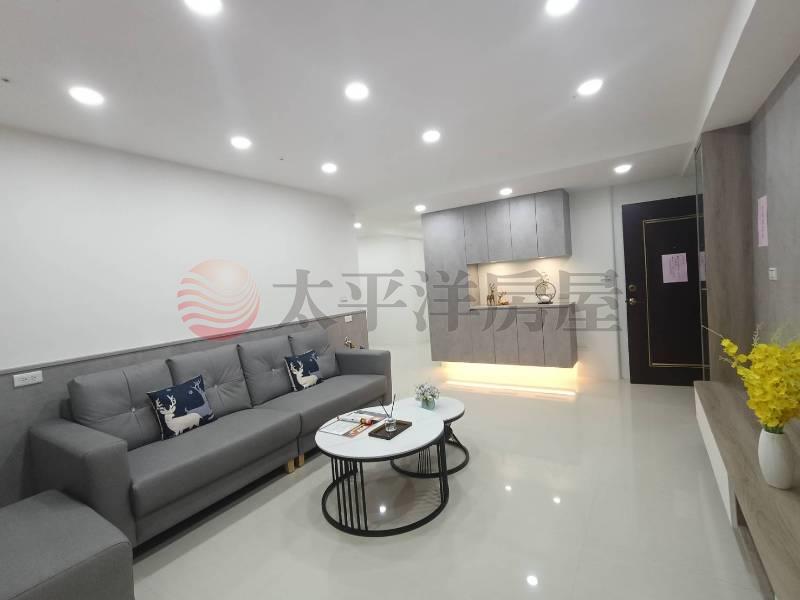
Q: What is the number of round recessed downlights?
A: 12